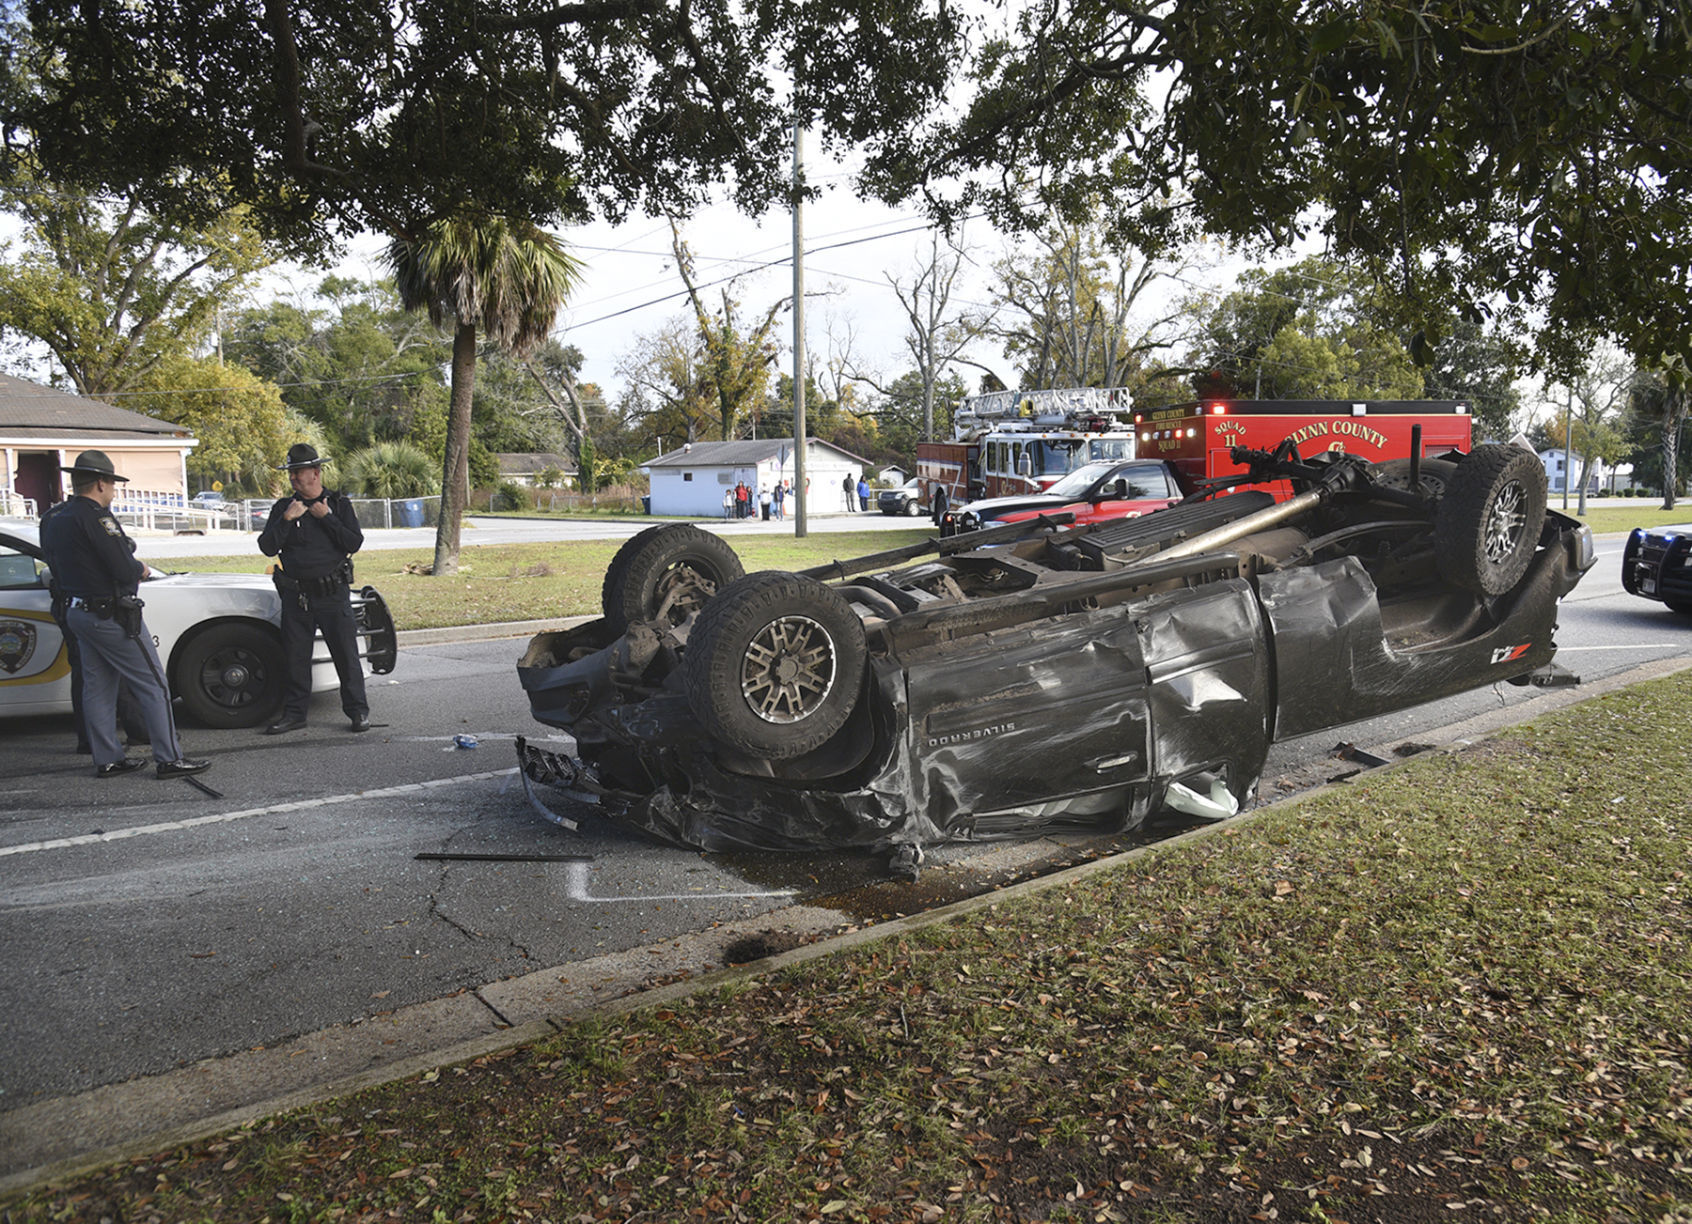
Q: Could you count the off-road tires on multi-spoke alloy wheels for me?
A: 2